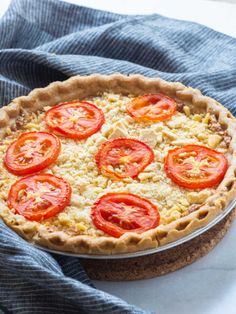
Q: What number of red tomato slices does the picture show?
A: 7